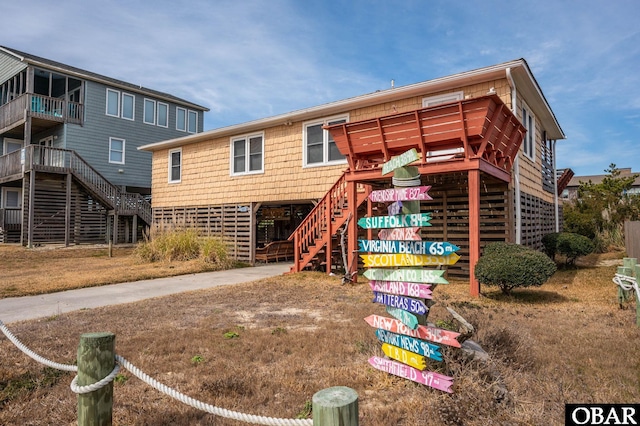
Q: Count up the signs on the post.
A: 15